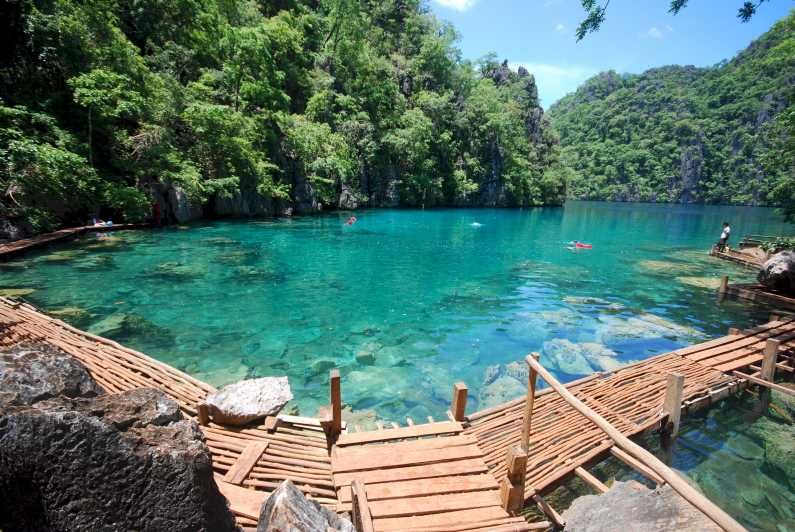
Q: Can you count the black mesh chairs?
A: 0